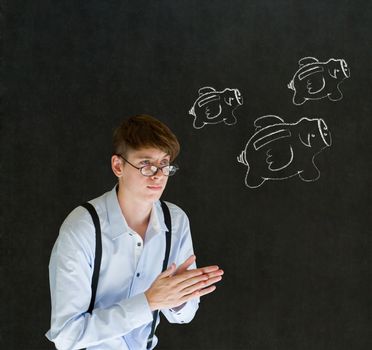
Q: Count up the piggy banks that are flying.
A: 3